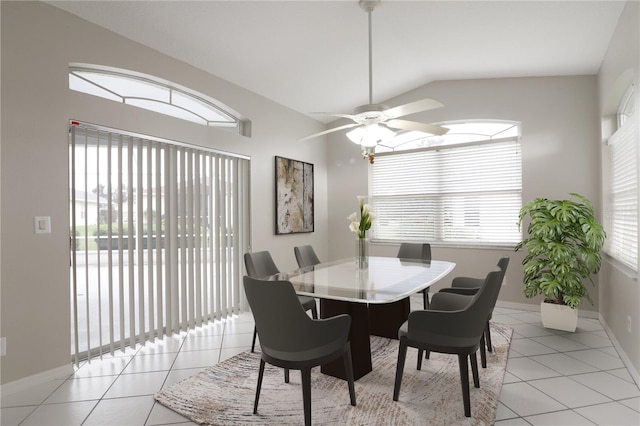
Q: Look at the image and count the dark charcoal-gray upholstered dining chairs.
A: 6